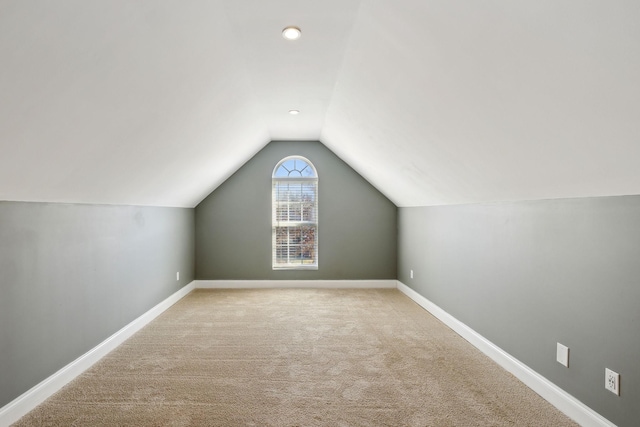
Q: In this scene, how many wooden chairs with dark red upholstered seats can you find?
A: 0